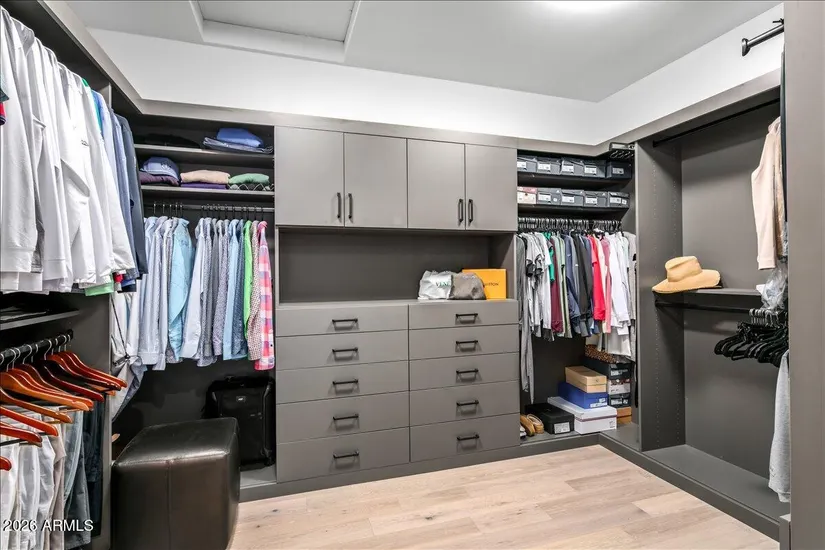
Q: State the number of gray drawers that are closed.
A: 10